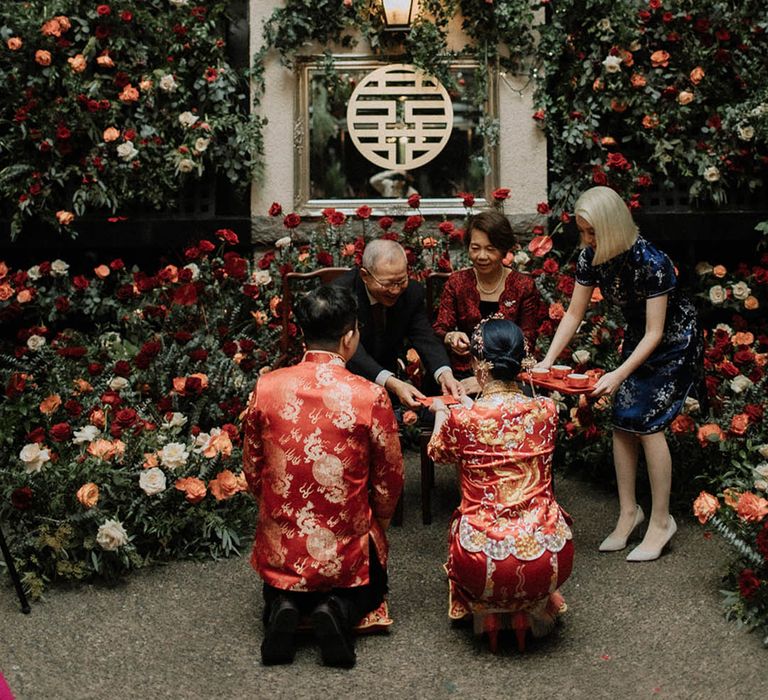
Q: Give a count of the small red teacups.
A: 3